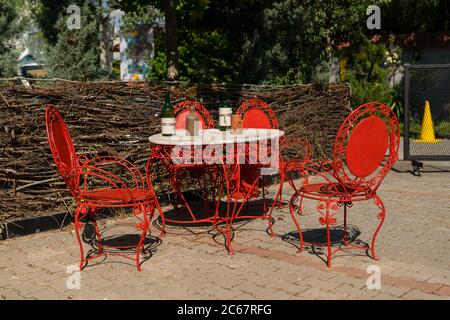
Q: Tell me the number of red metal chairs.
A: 4